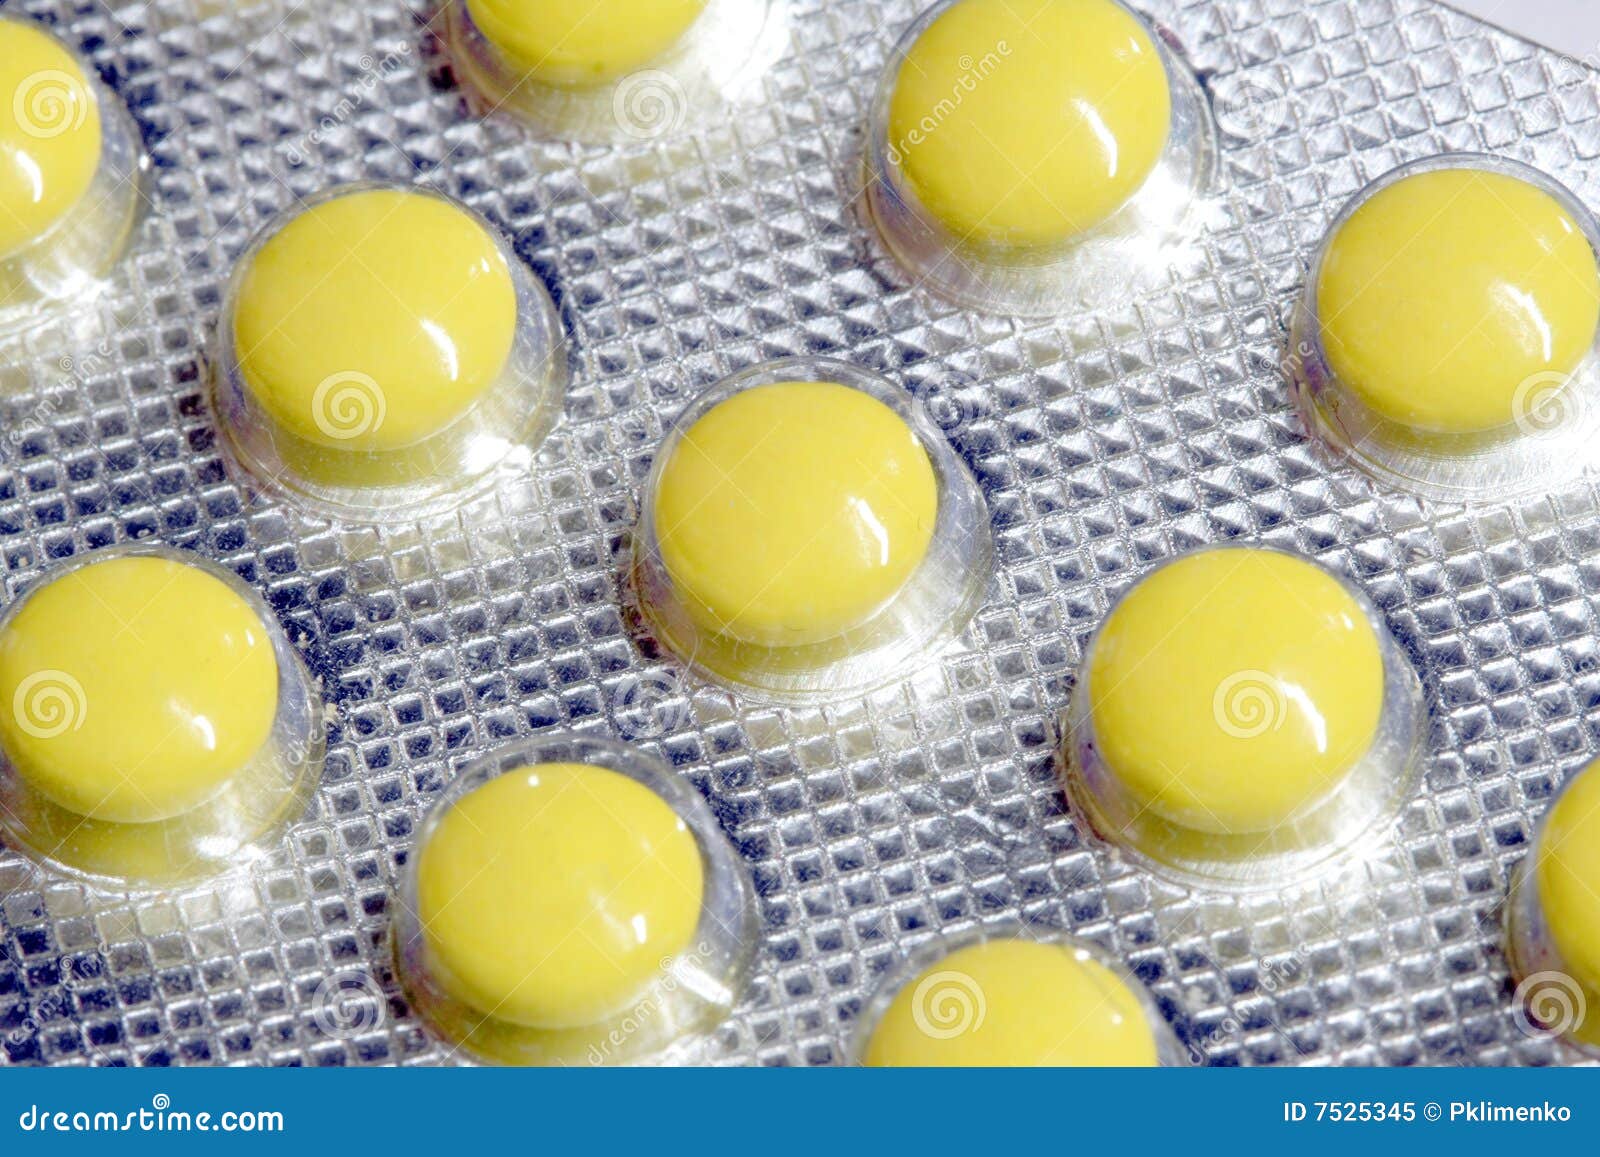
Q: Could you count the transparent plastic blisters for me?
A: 11